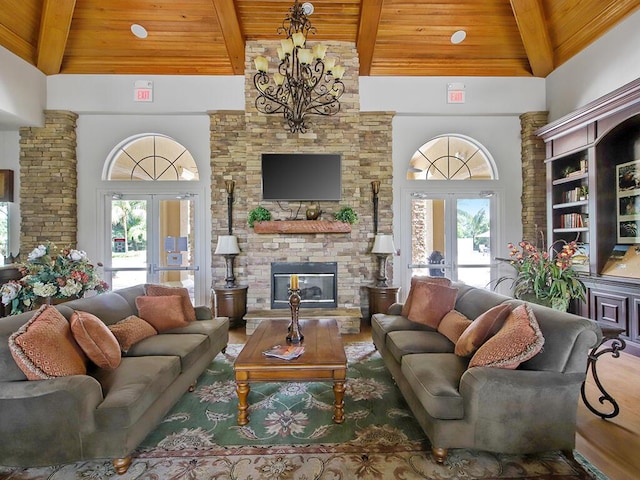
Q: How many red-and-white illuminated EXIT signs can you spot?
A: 2